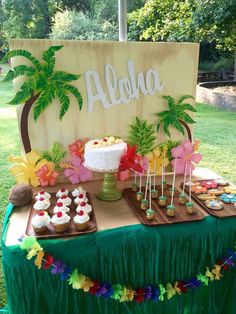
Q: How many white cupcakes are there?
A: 11